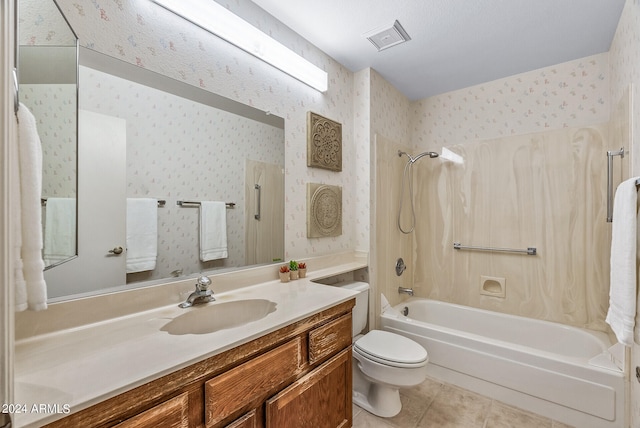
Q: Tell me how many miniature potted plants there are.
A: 3